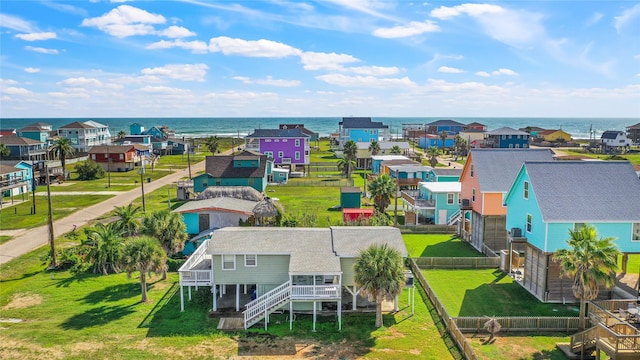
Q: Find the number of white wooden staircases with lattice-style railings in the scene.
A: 1